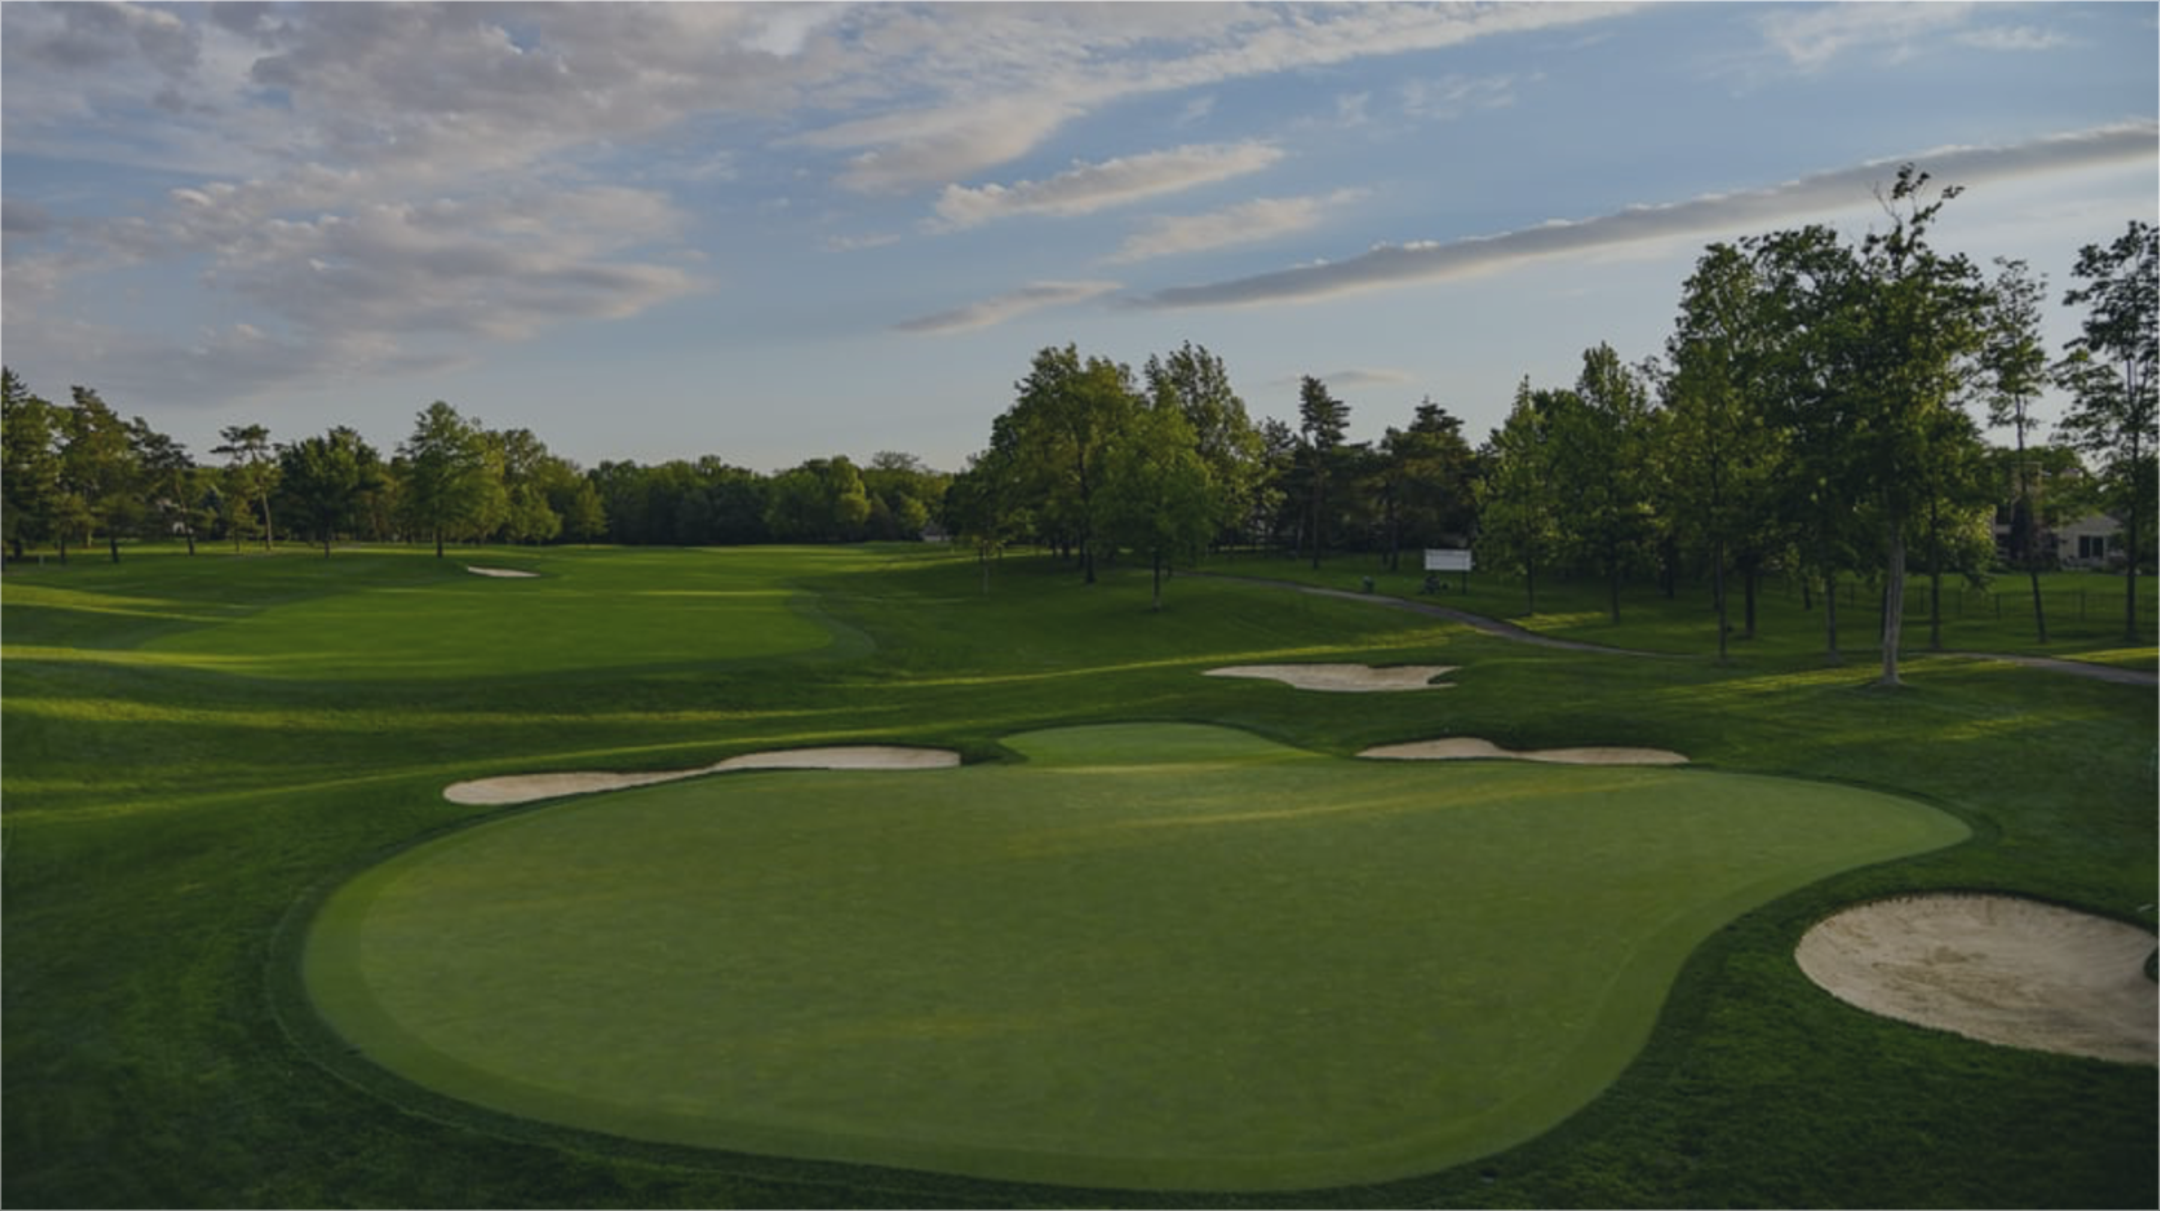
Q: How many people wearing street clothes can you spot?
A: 0